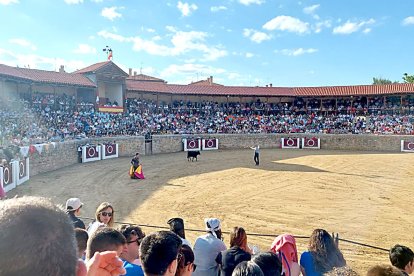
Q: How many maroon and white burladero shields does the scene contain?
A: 9